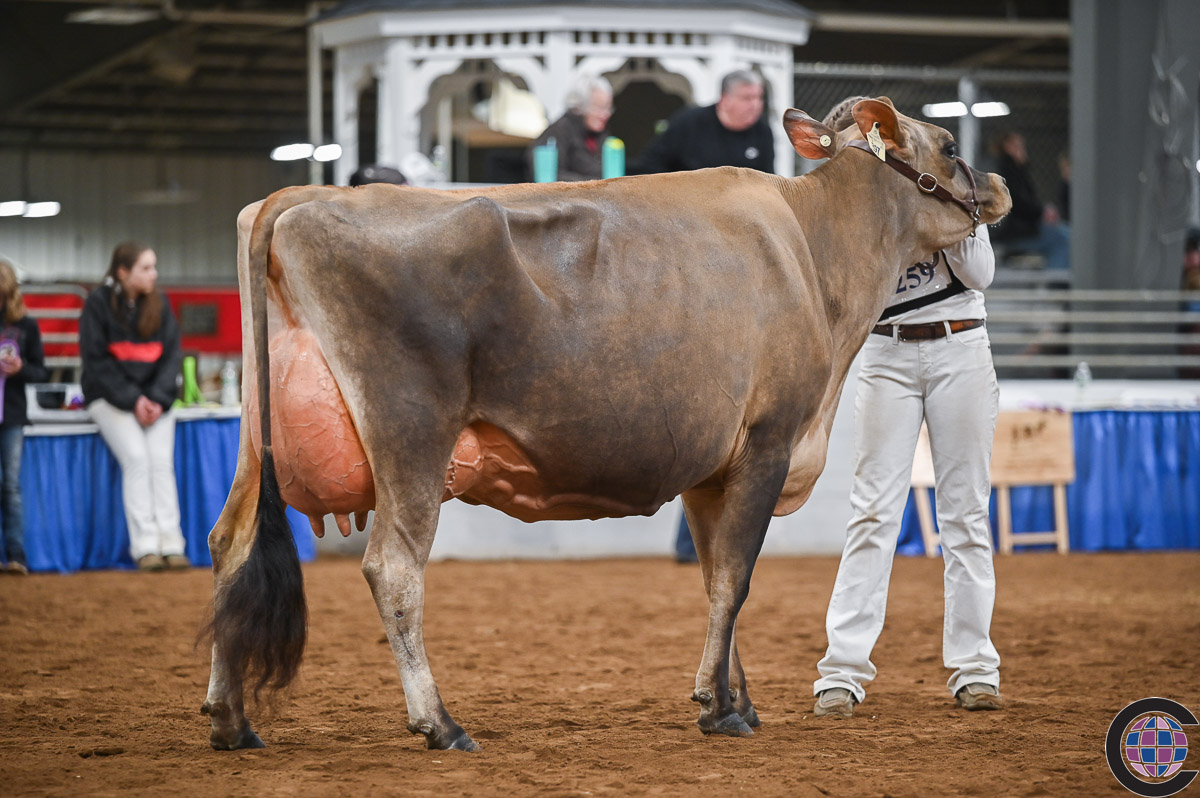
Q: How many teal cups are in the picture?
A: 2